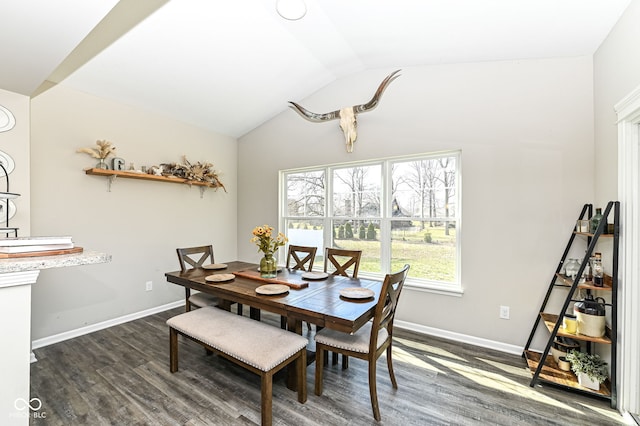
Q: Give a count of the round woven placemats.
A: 6